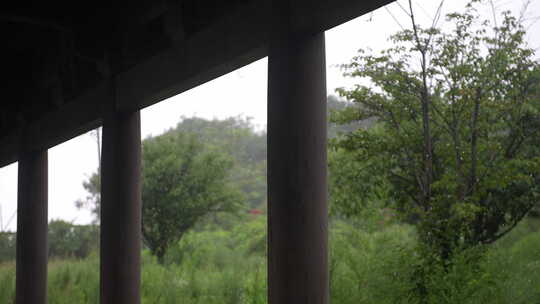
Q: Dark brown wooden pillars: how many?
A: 3